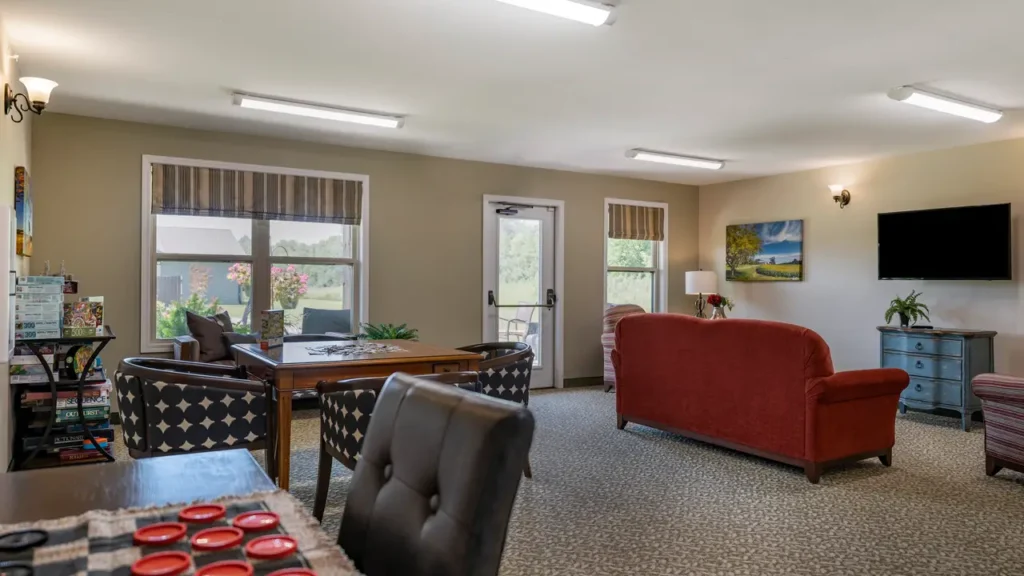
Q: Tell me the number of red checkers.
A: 8